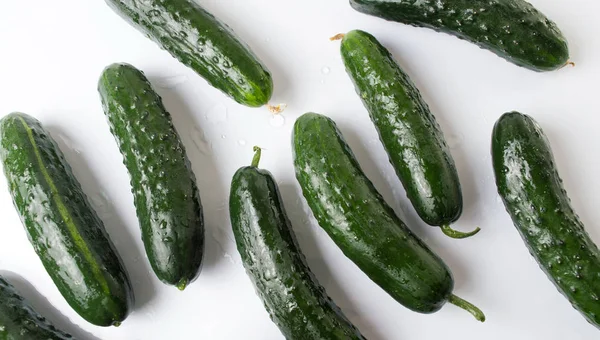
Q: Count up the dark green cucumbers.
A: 9